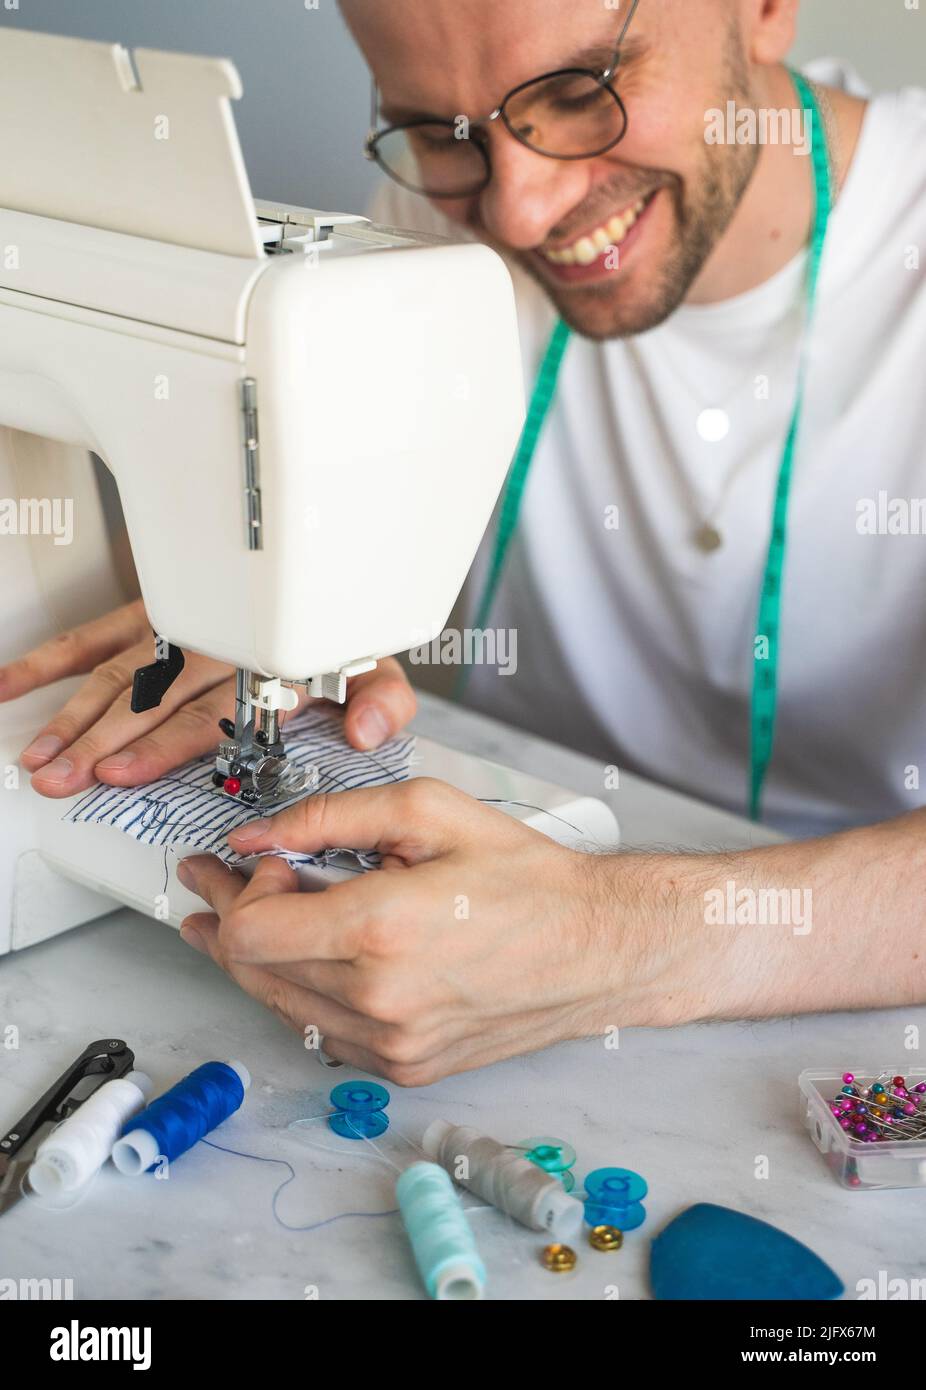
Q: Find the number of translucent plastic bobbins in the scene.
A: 3